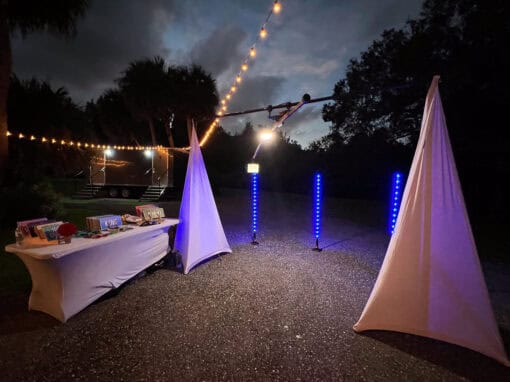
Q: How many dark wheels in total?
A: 2